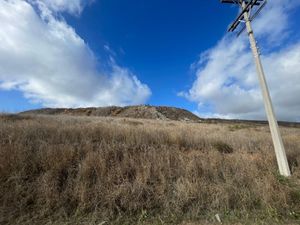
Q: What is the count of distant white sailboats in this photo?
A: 0